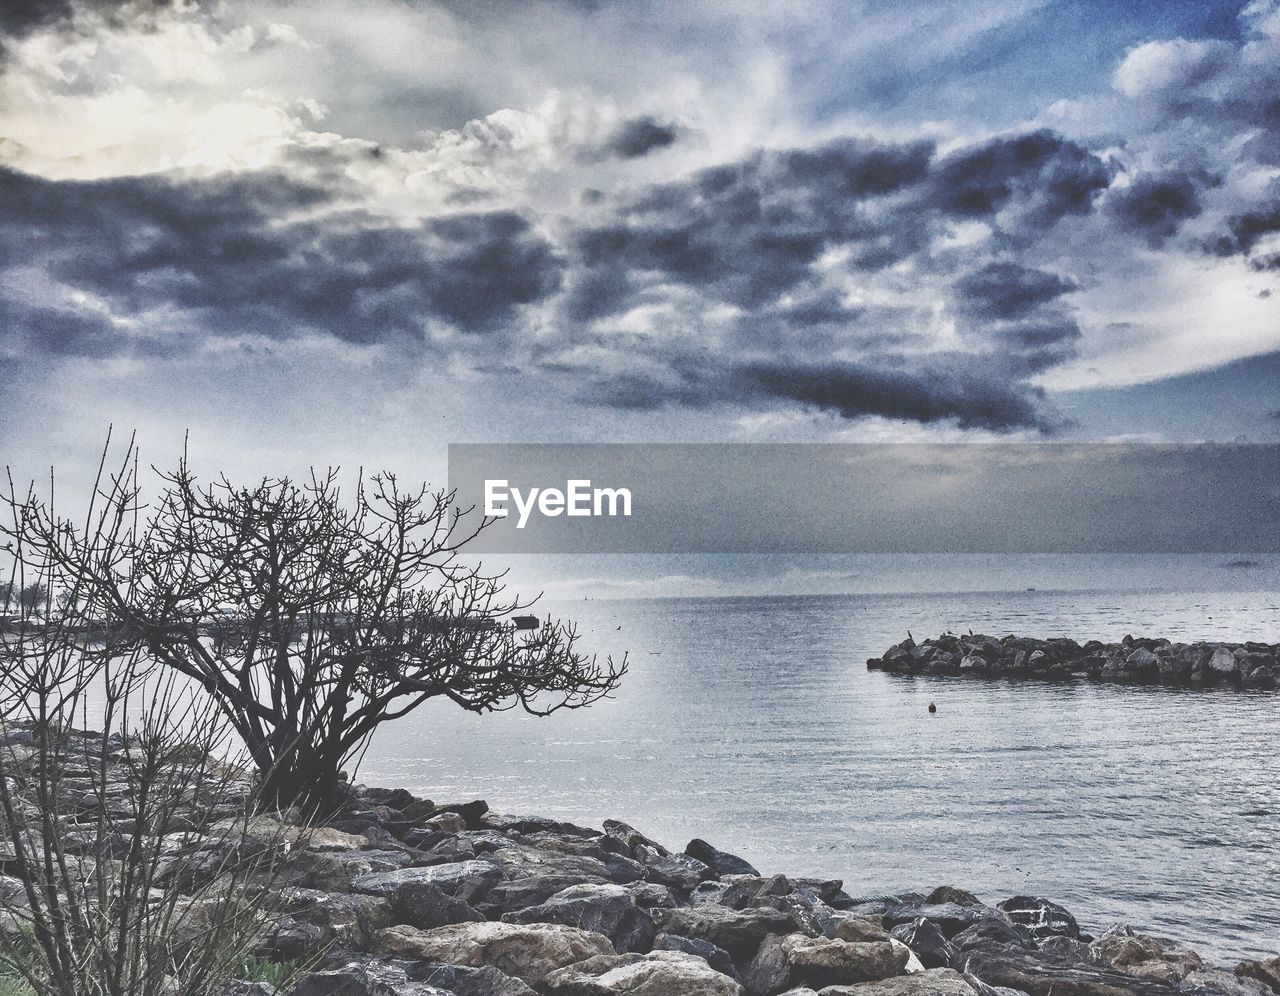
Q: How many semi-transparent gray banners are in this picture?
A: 1